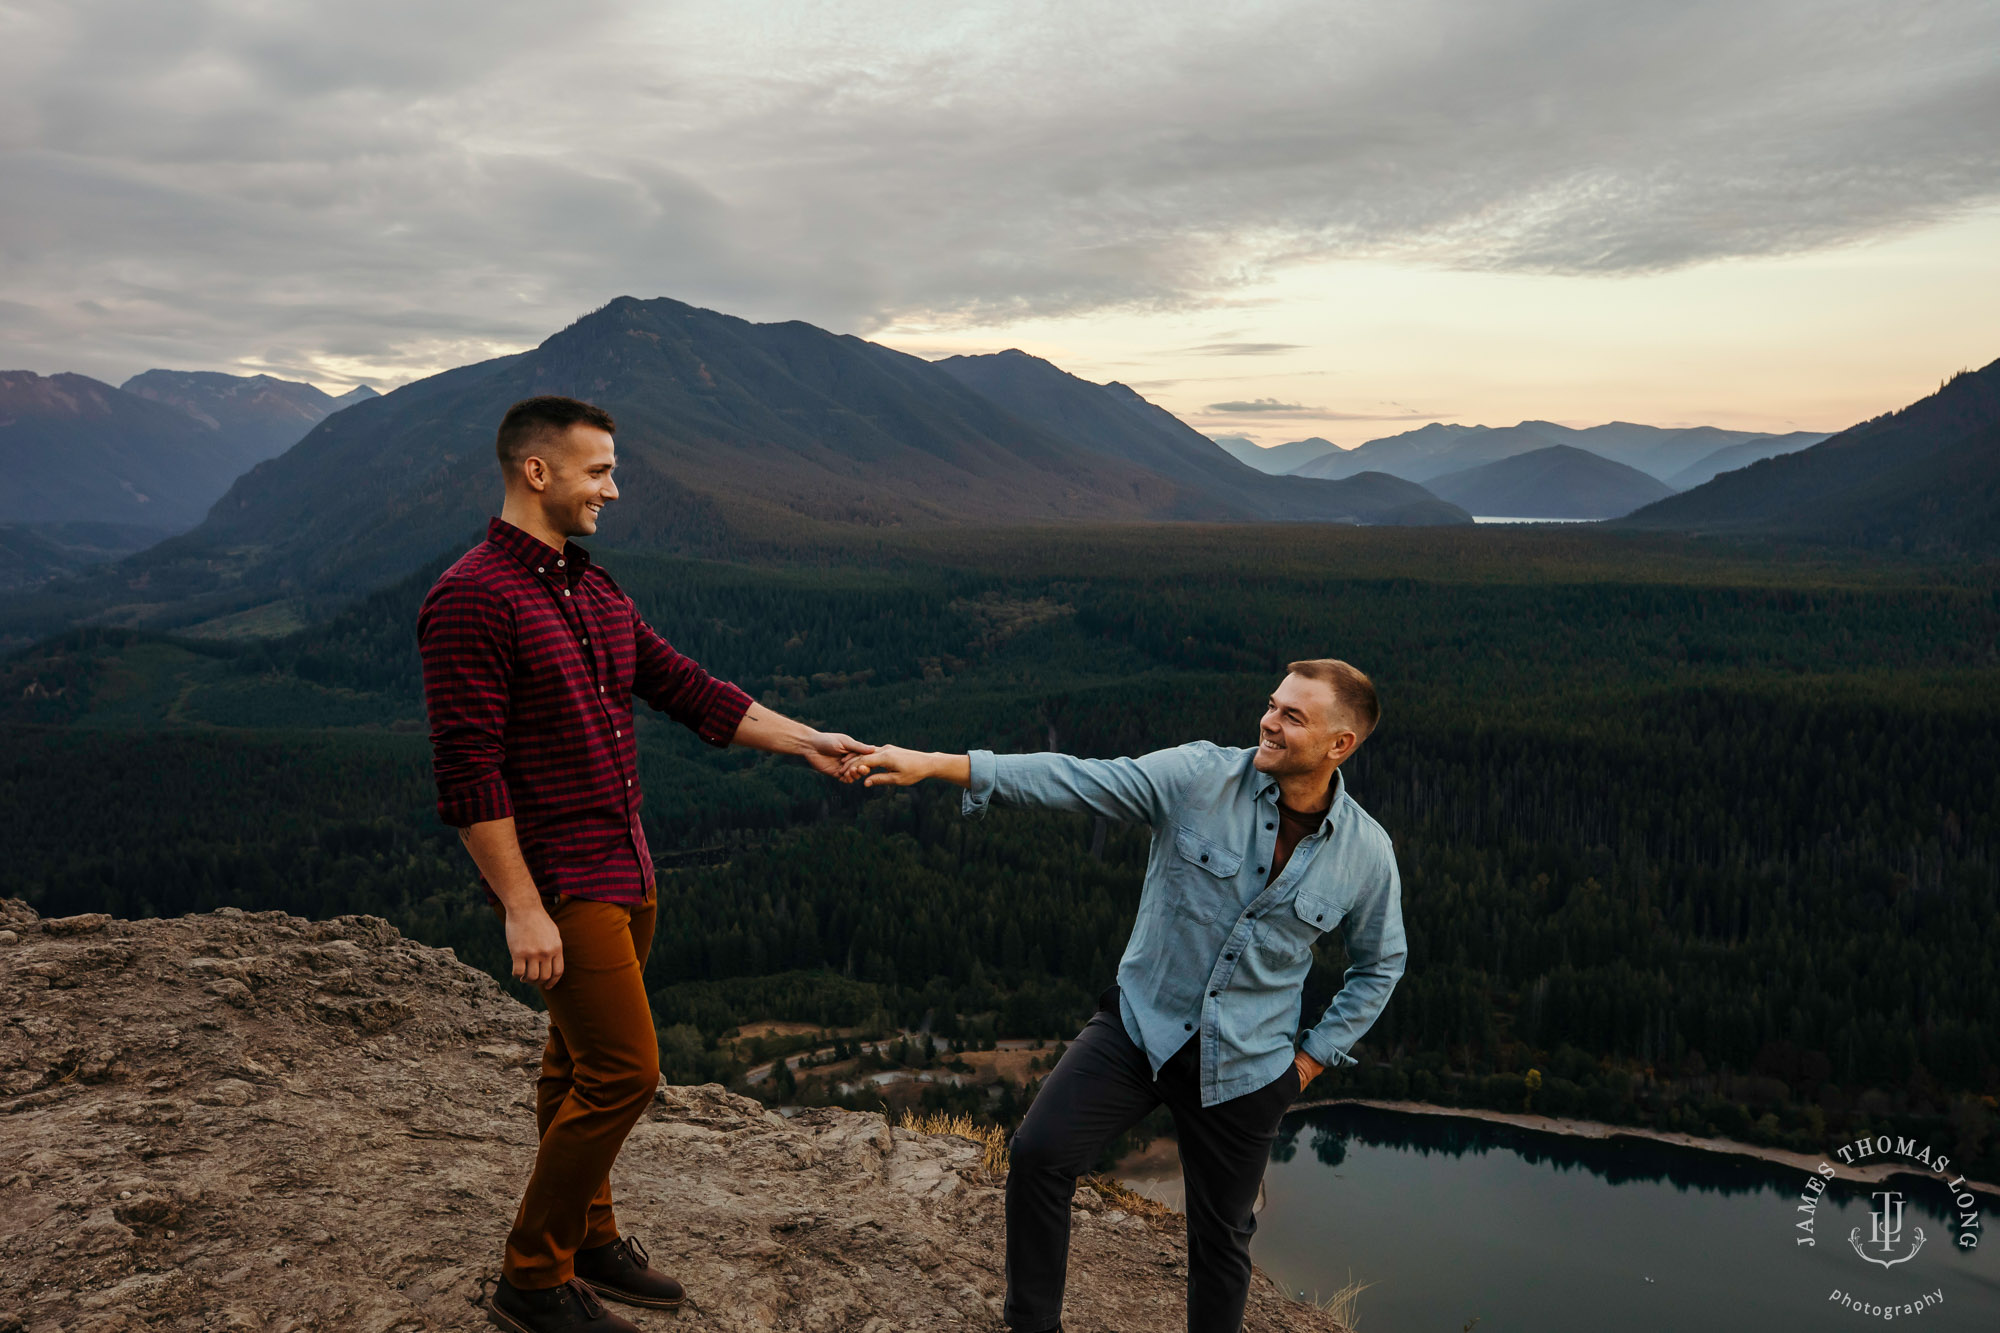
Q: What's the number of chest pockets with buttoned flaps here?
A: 2